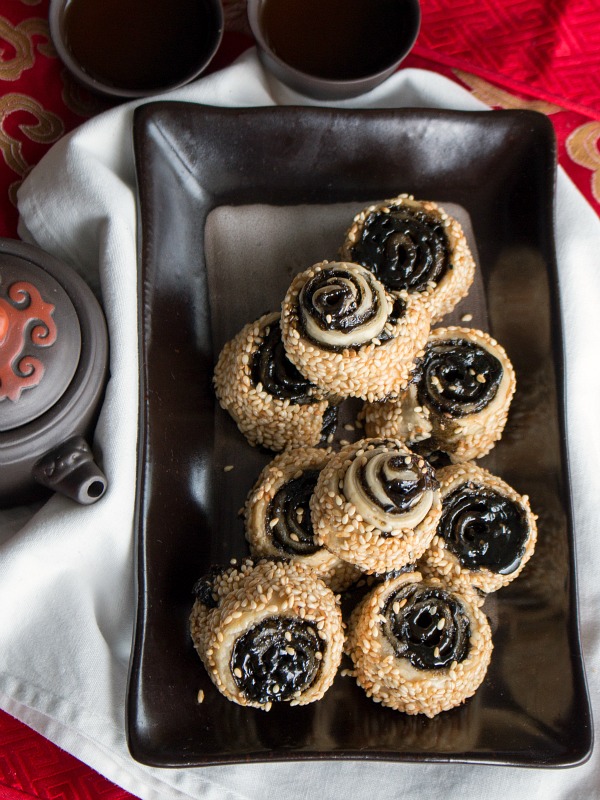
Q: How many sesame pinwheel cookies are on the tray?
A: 9